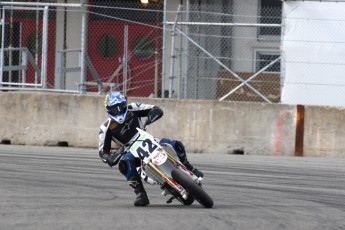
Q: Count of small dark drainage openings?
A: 3